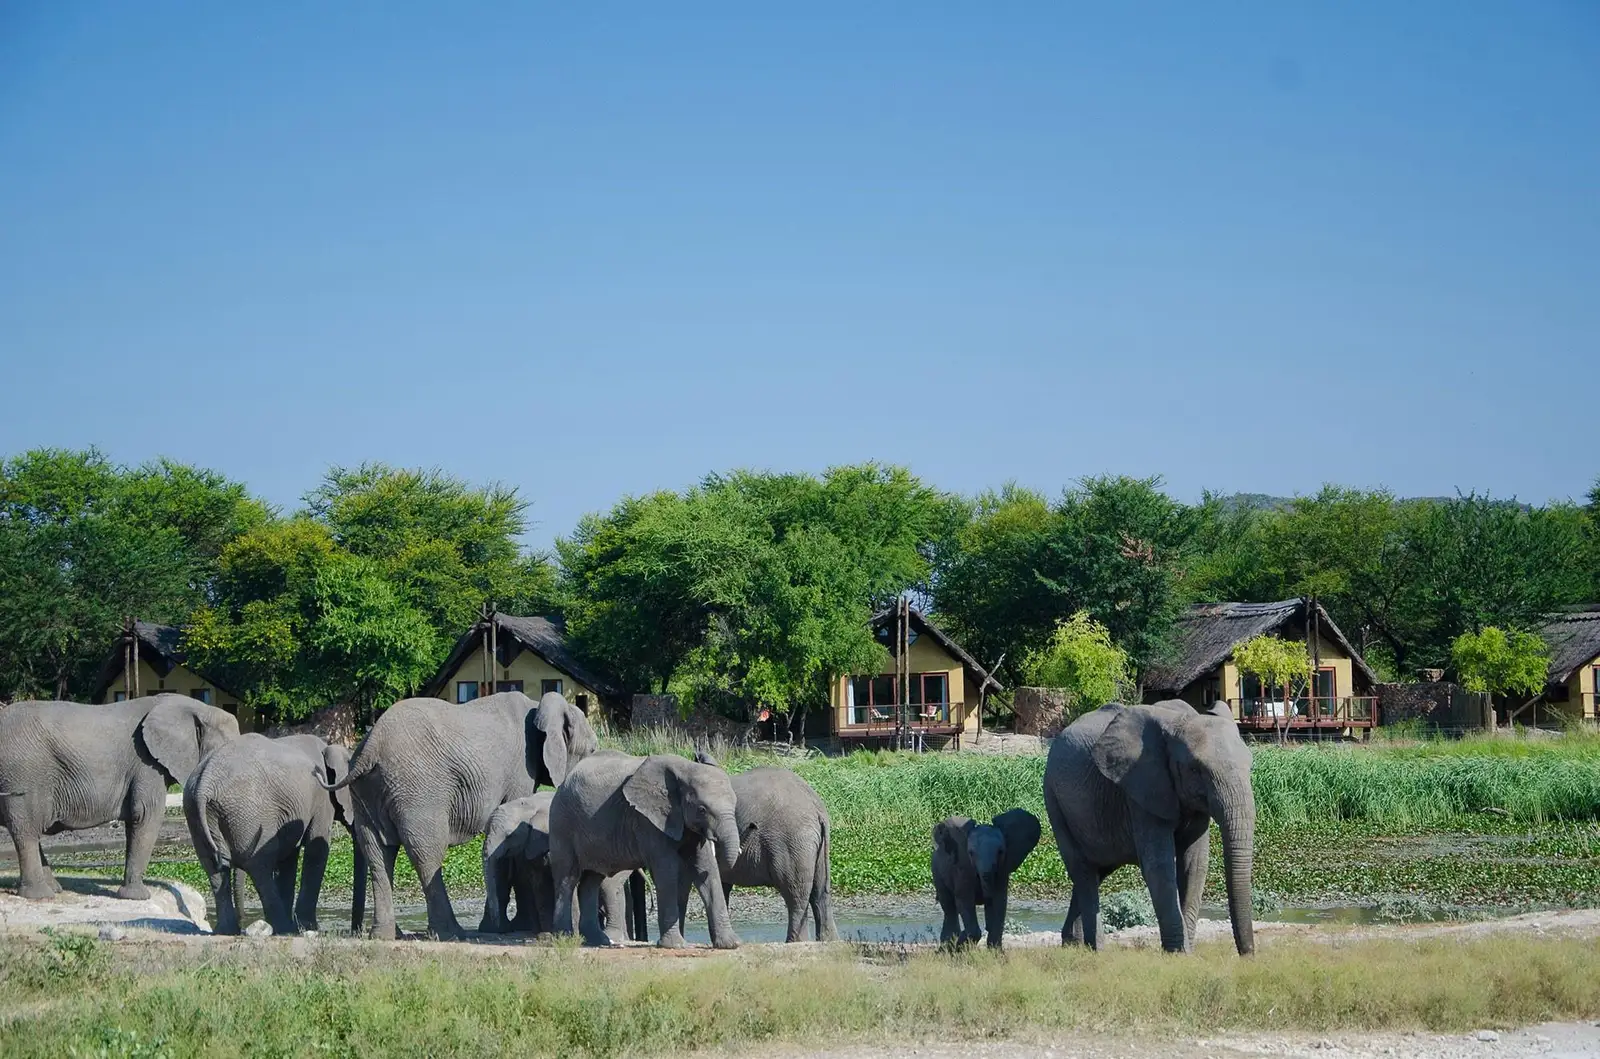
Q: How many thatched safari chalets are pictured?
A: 5